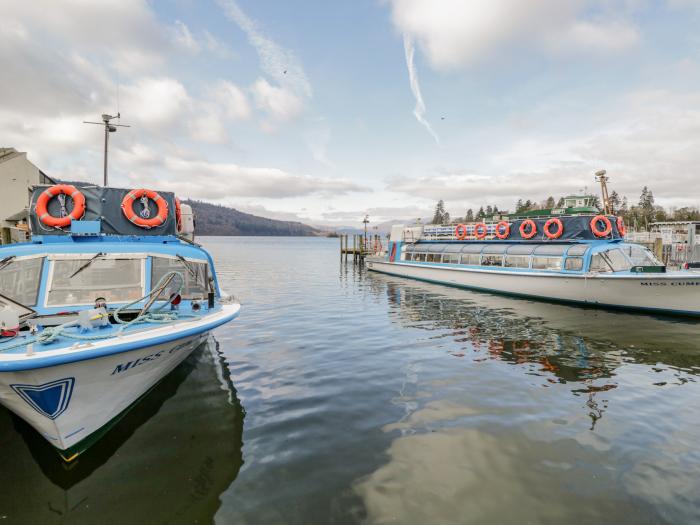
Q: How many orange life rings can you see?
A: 10